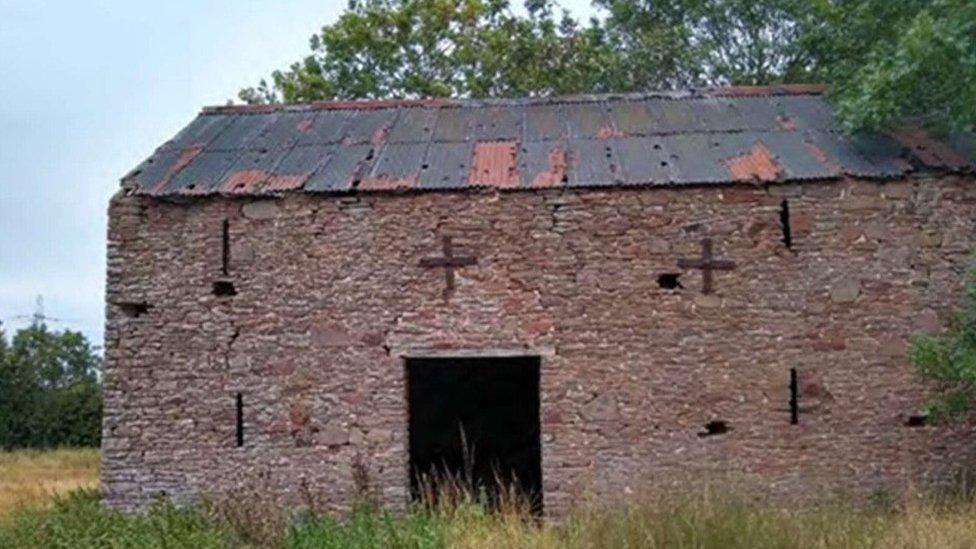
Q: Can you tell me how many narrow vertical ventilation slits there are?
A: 4